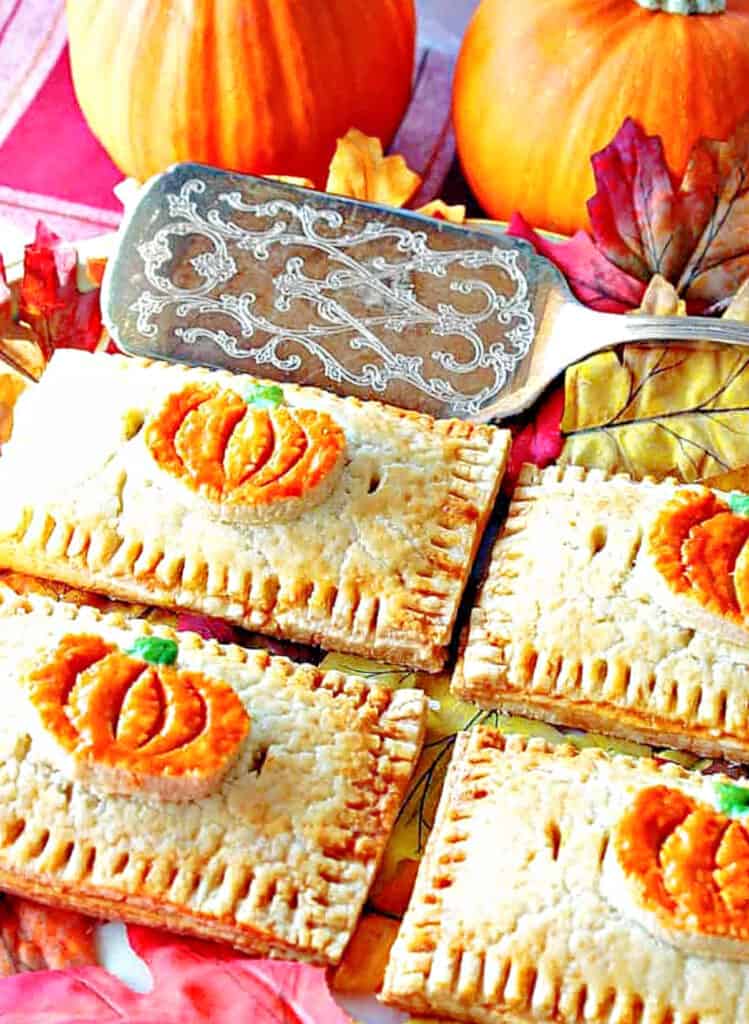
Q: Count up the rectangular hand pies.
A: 4